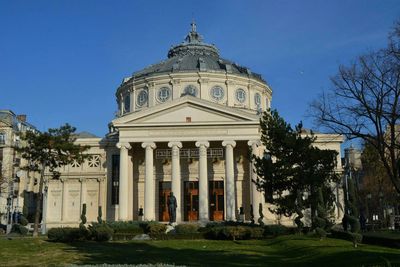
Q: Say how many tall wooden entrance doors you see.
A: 3